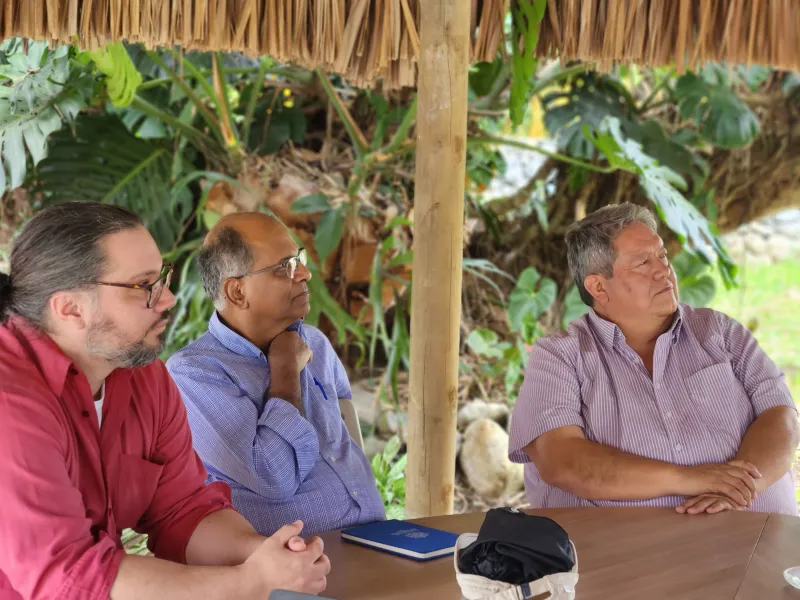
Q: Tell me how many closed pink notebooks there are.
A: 0